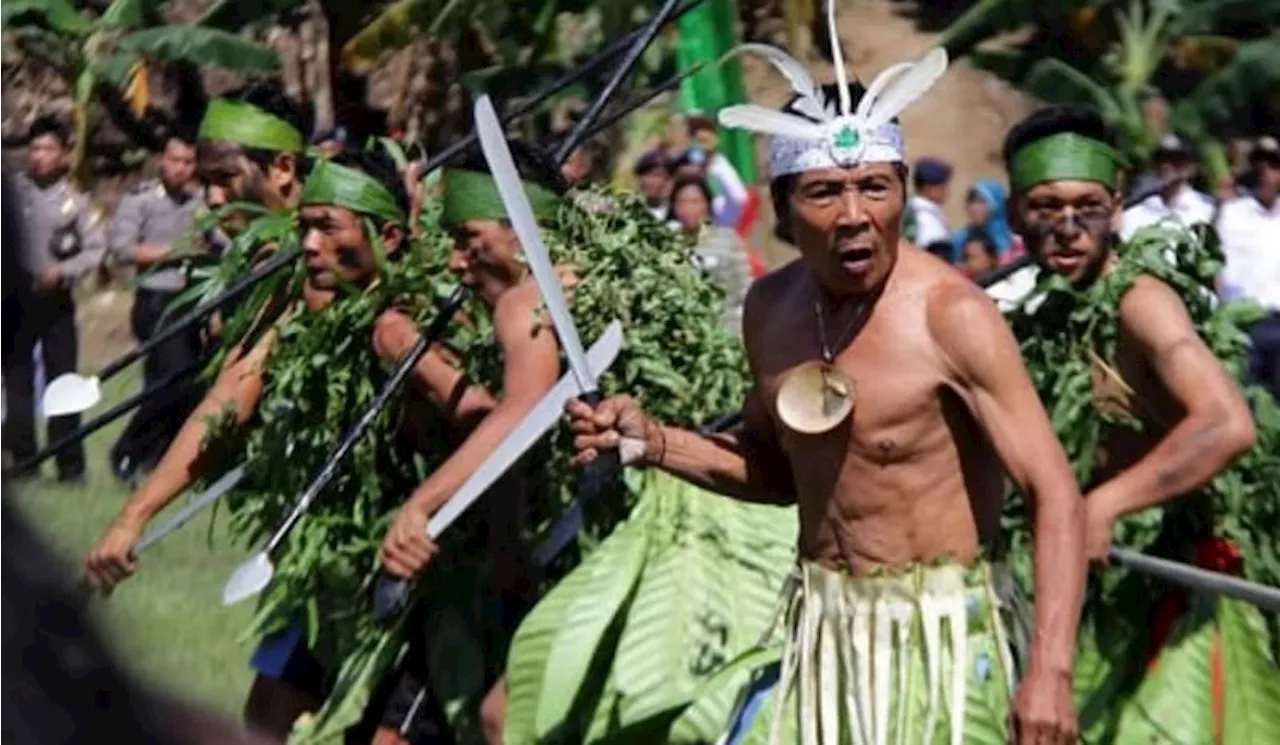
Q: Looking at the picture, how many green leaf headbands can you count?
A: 4